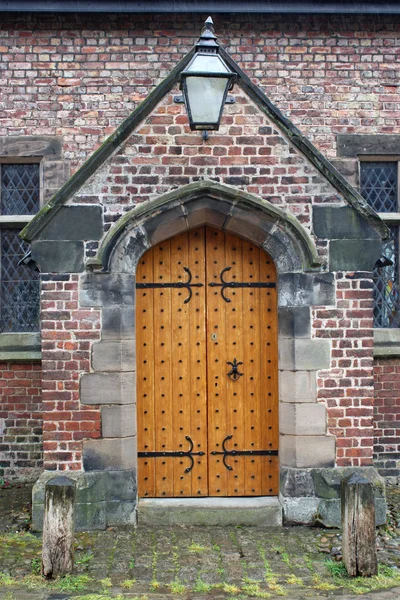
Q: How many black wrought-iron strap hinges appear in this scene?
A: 4